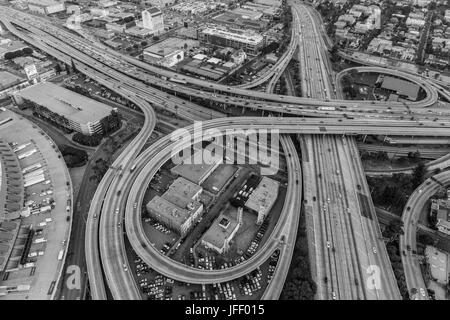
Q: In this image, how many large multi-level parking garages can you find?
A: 1